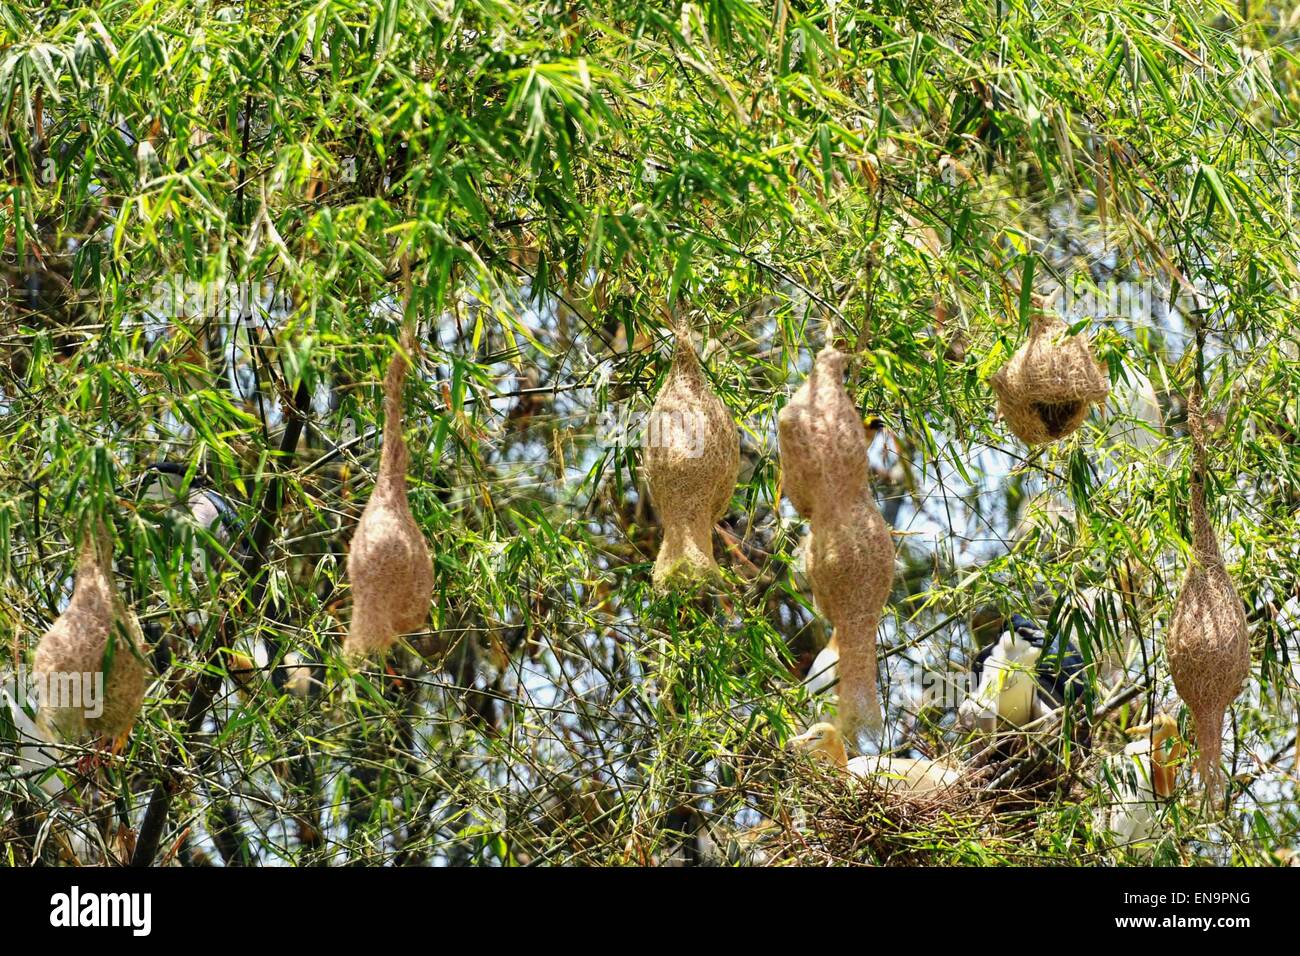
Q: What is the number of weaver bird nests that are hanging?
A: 6